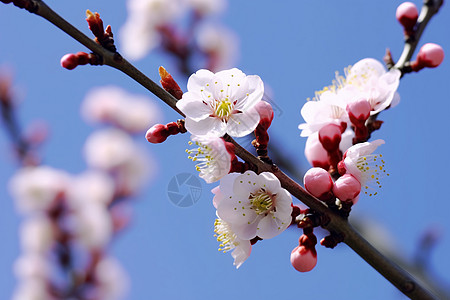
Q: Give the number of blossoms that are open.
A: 7